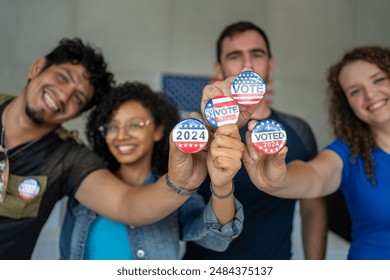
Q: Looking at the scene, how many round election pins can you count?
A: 5